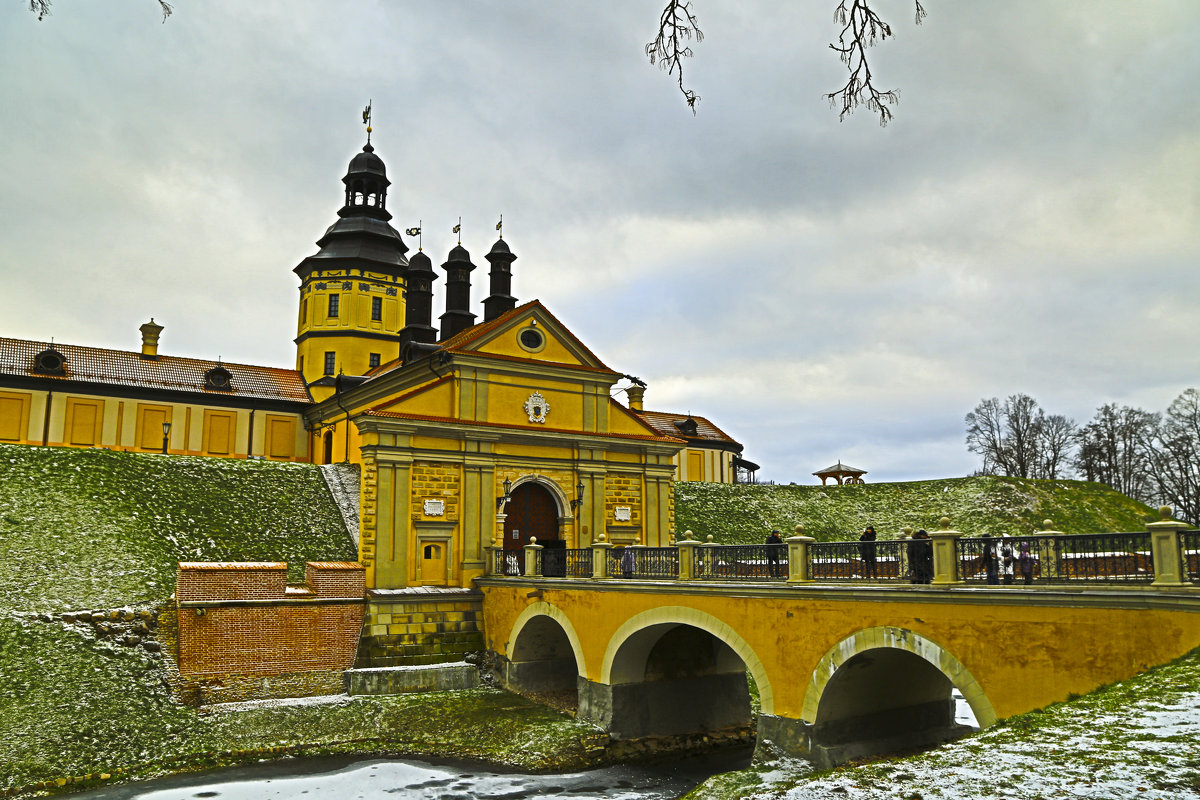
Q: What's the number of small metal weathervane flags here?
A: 4